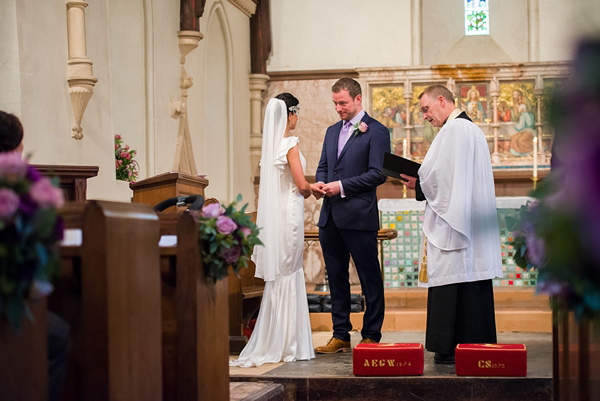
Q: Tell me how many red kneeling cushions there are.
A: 2